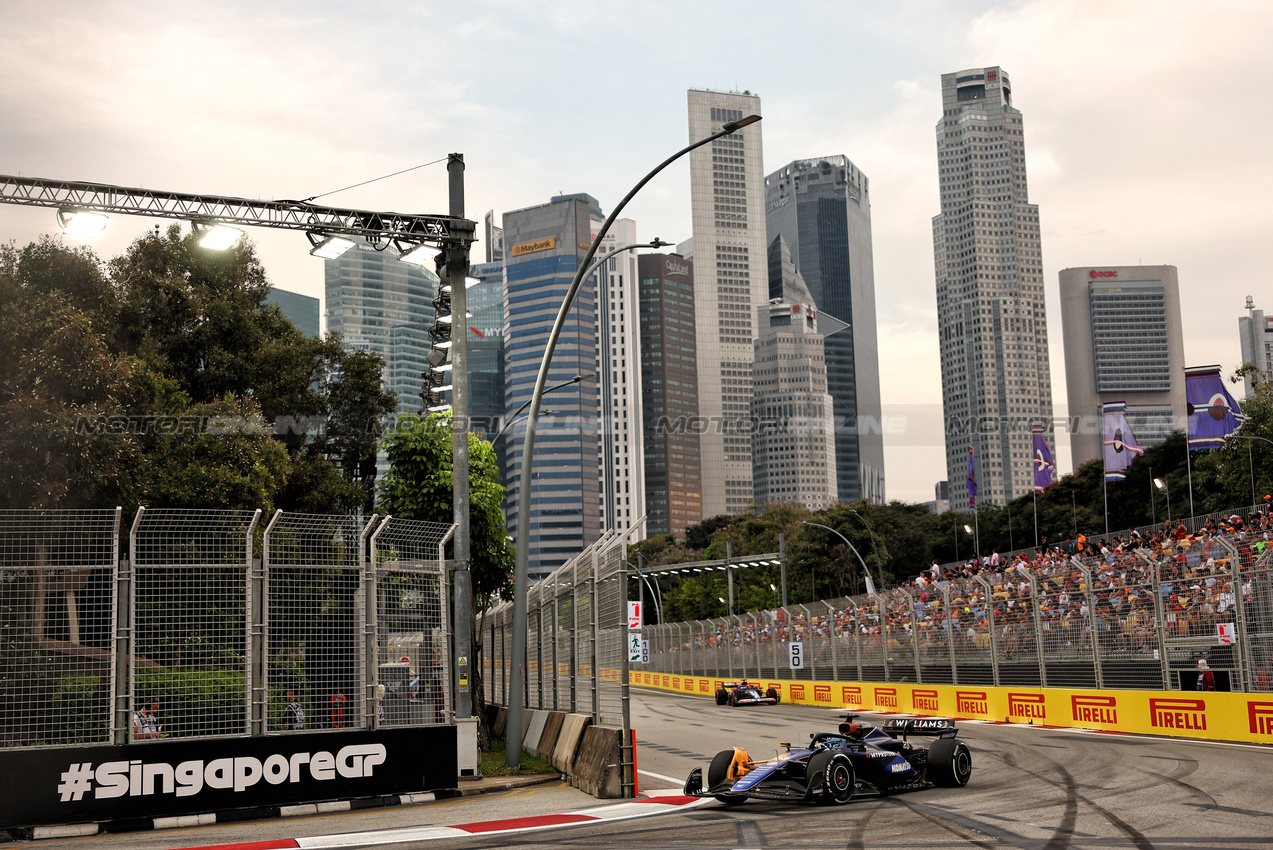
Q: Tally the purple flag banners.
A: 4